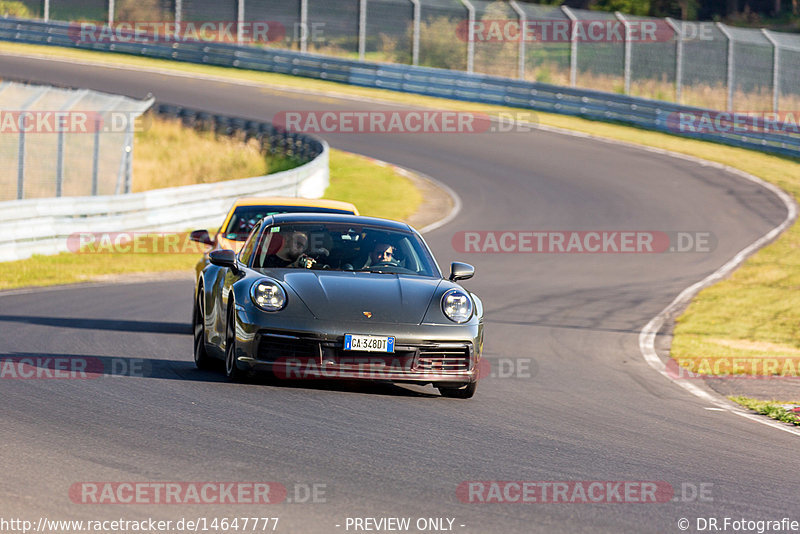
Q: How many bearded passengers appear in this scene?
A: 1